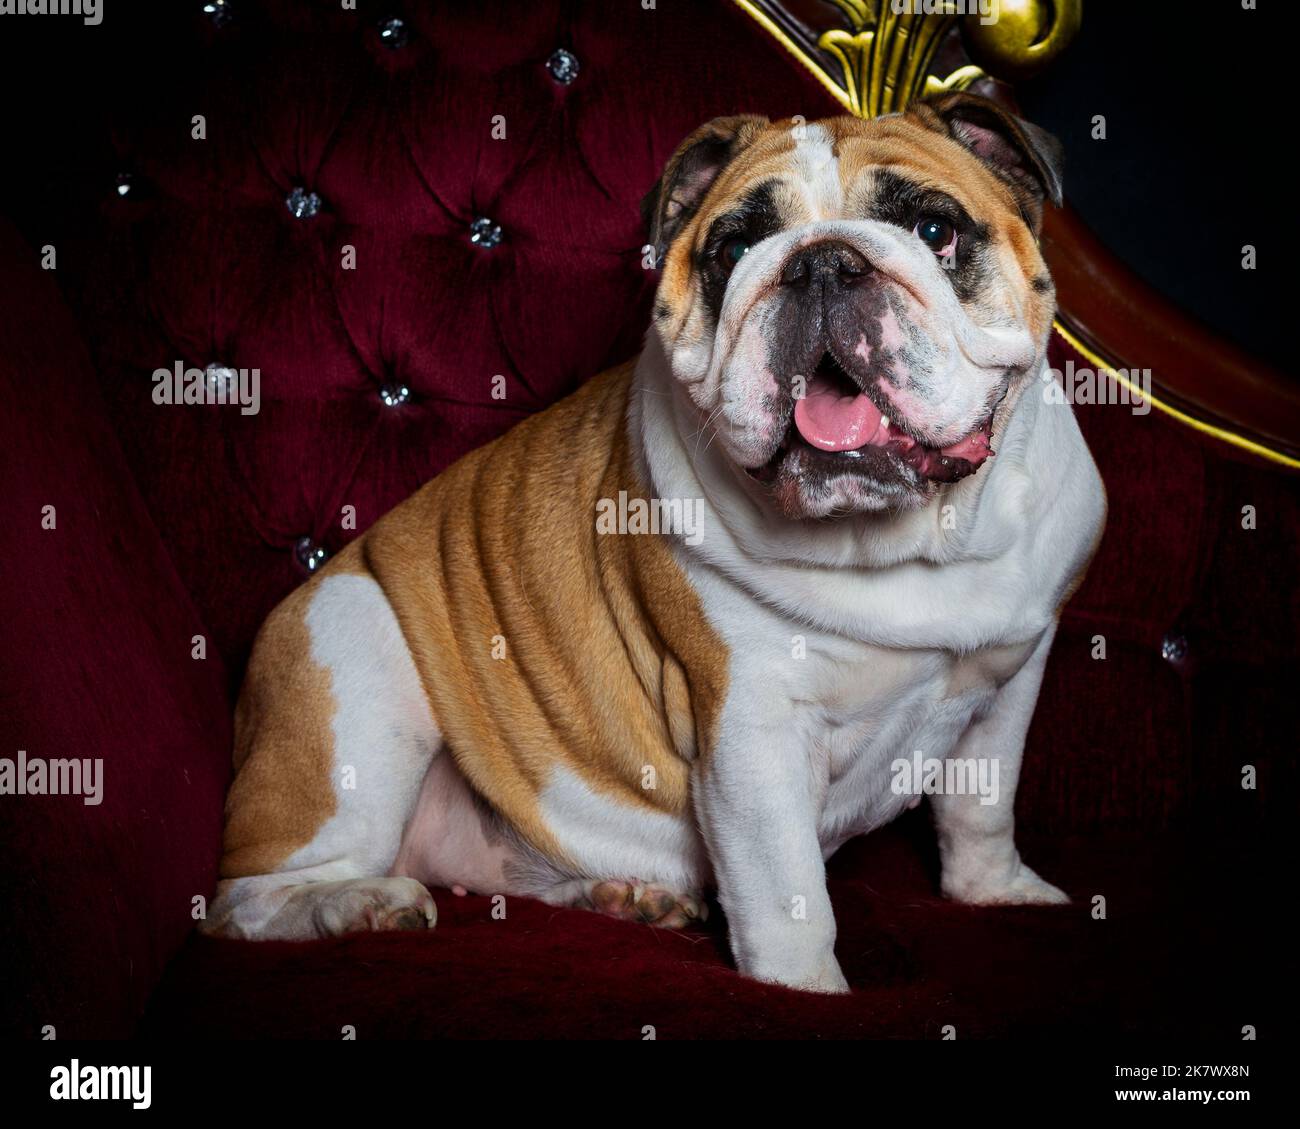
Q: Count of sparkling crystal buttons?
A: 10